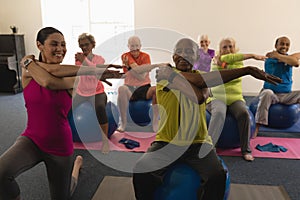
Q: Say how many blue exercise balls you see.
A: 5